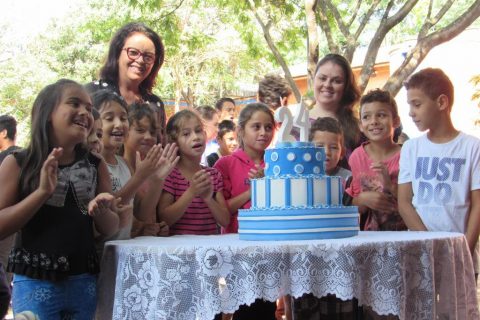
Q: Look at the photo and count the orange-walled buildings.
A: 1